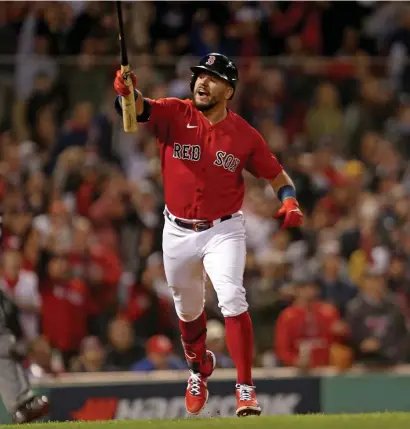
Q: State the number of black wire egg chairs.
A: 0